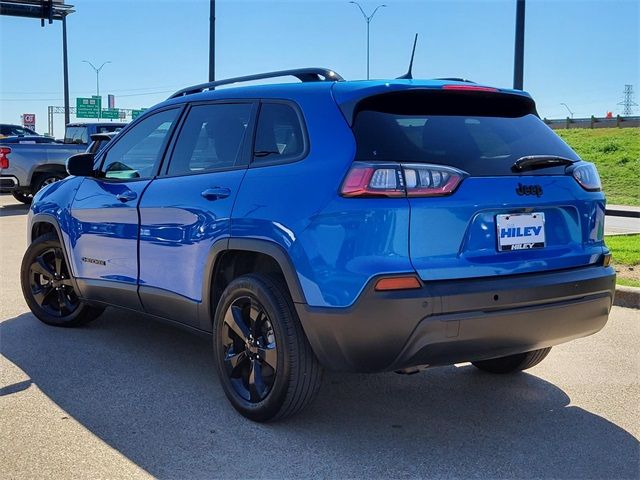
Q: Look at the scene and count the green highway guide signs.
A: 3